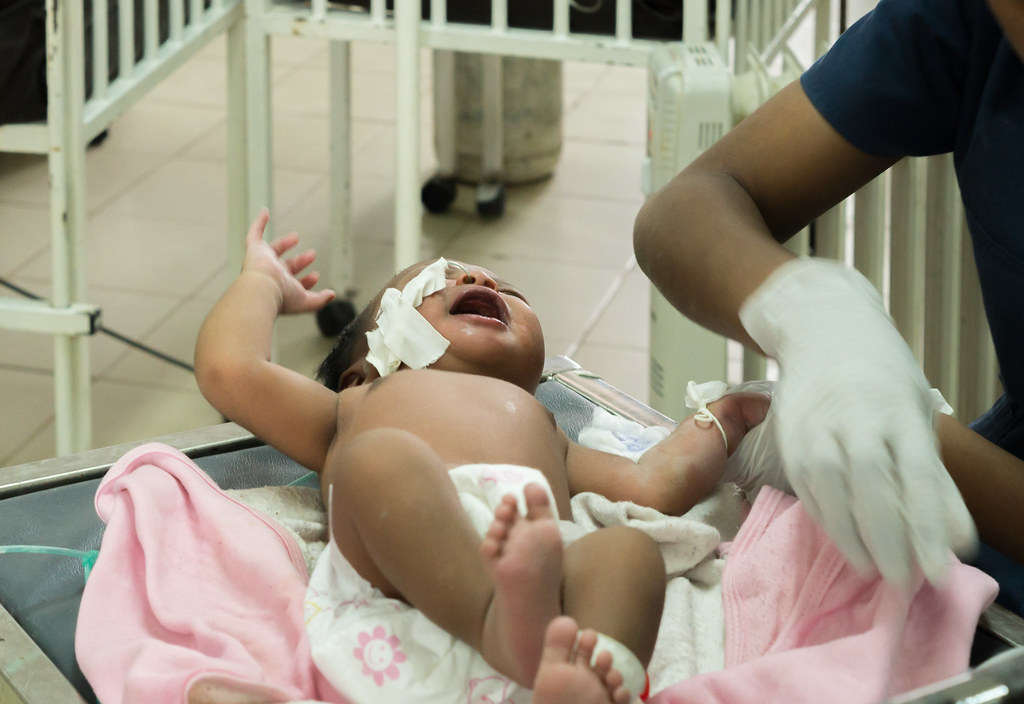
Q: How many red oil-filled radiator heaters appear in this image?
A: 0